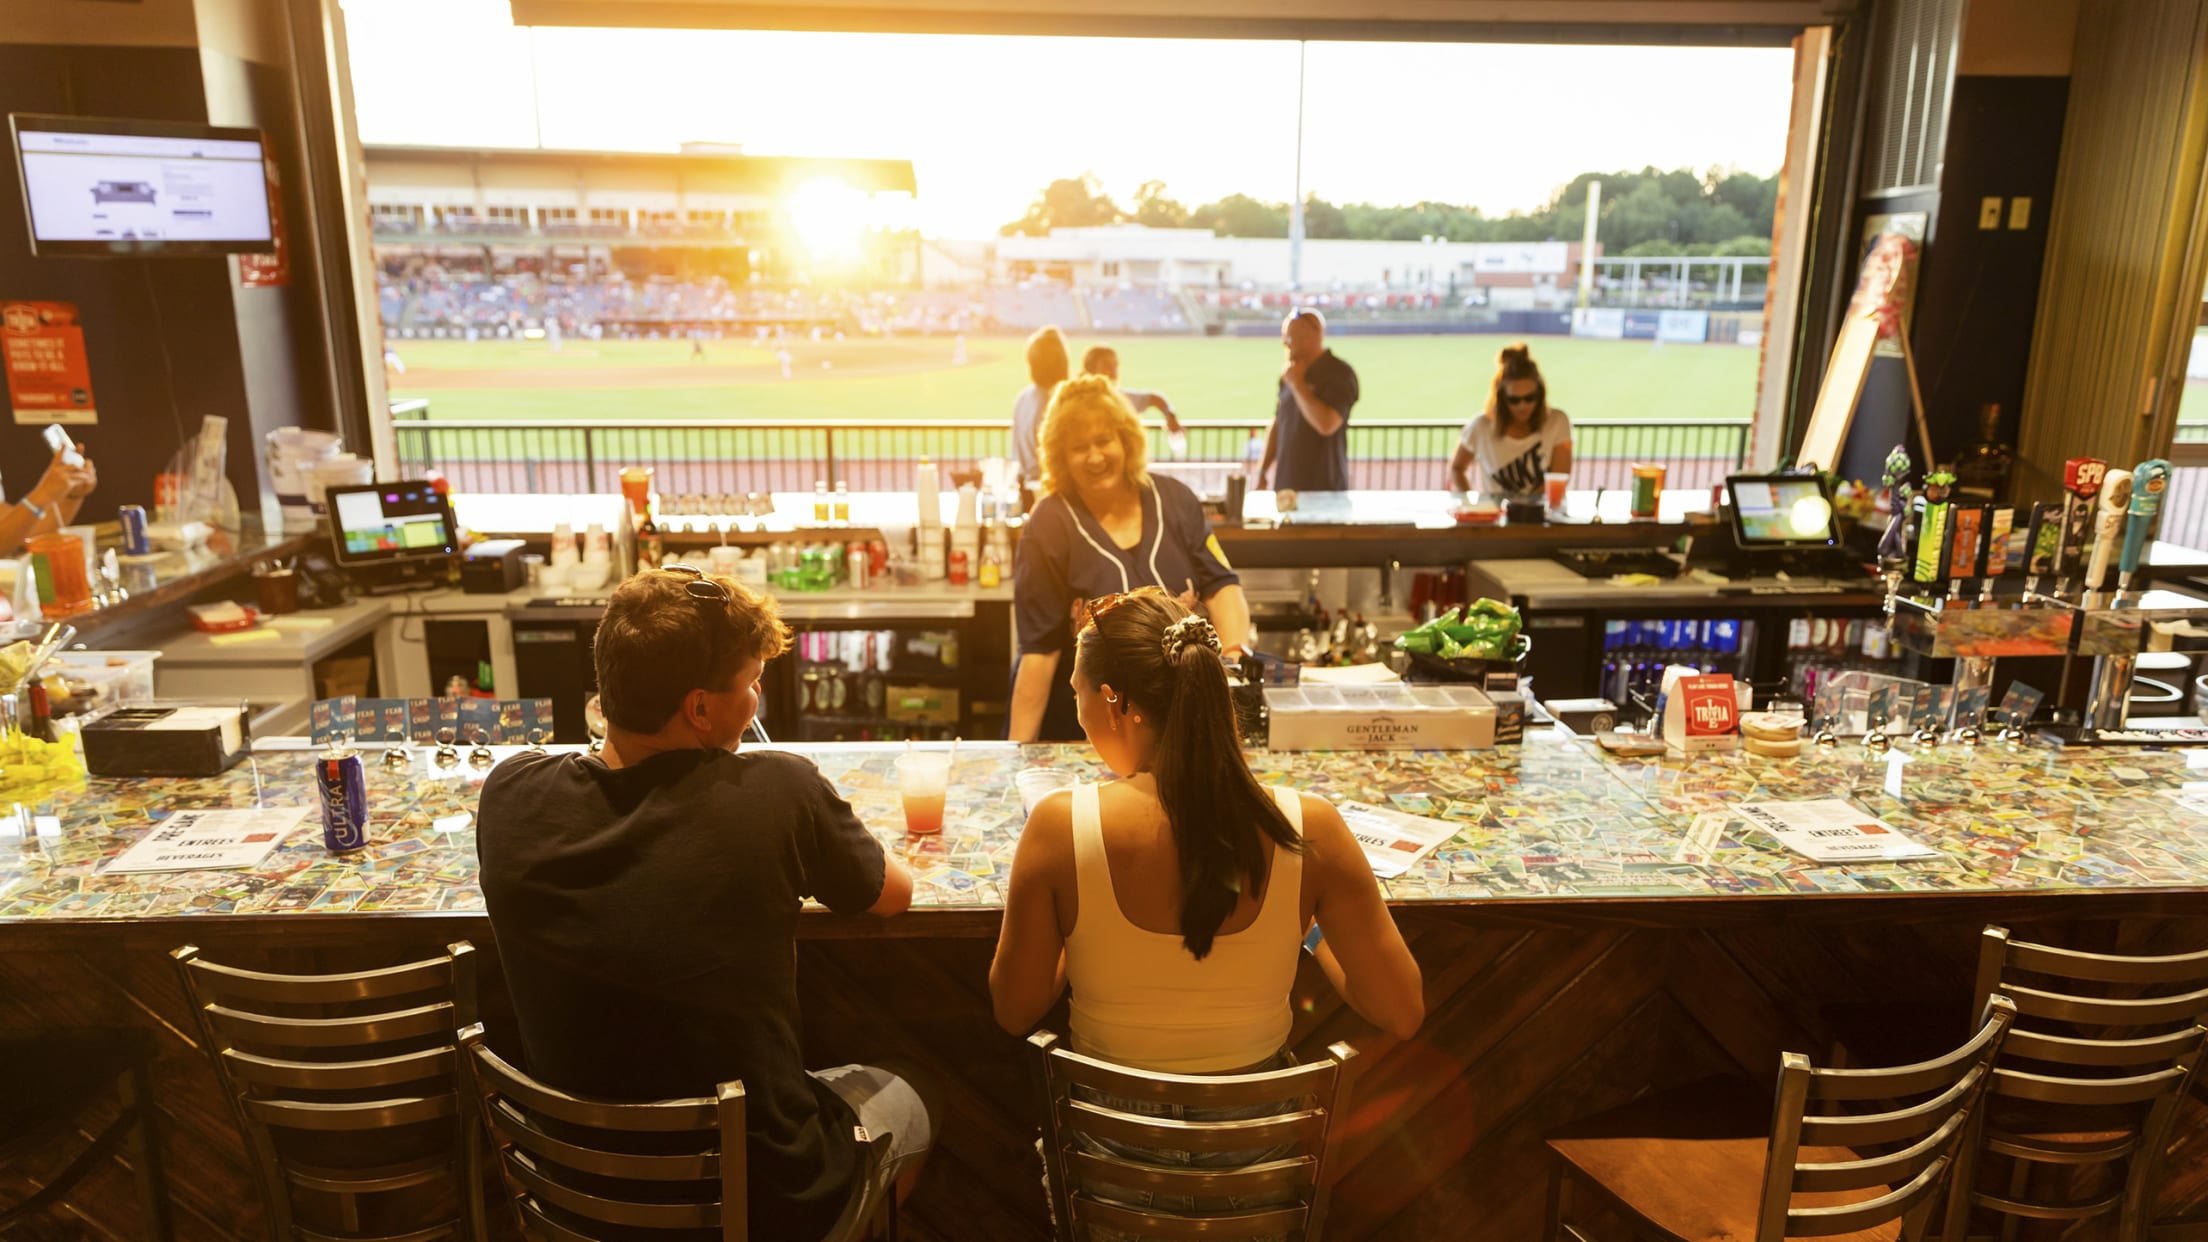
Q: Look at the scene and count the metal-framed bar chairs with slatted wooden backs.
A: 5